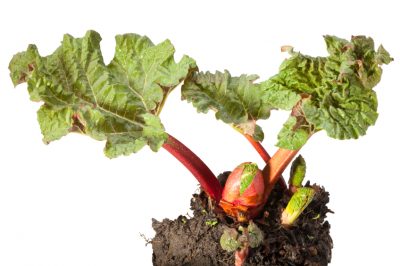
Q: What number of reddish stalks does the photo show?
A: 3